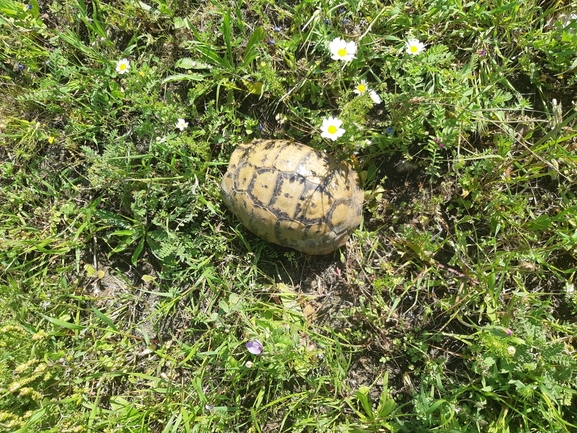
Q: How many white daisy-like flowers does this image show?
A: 7